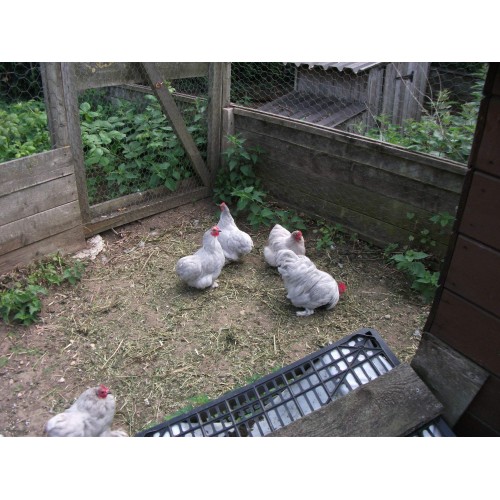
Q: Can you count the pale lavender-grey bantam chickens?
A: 5